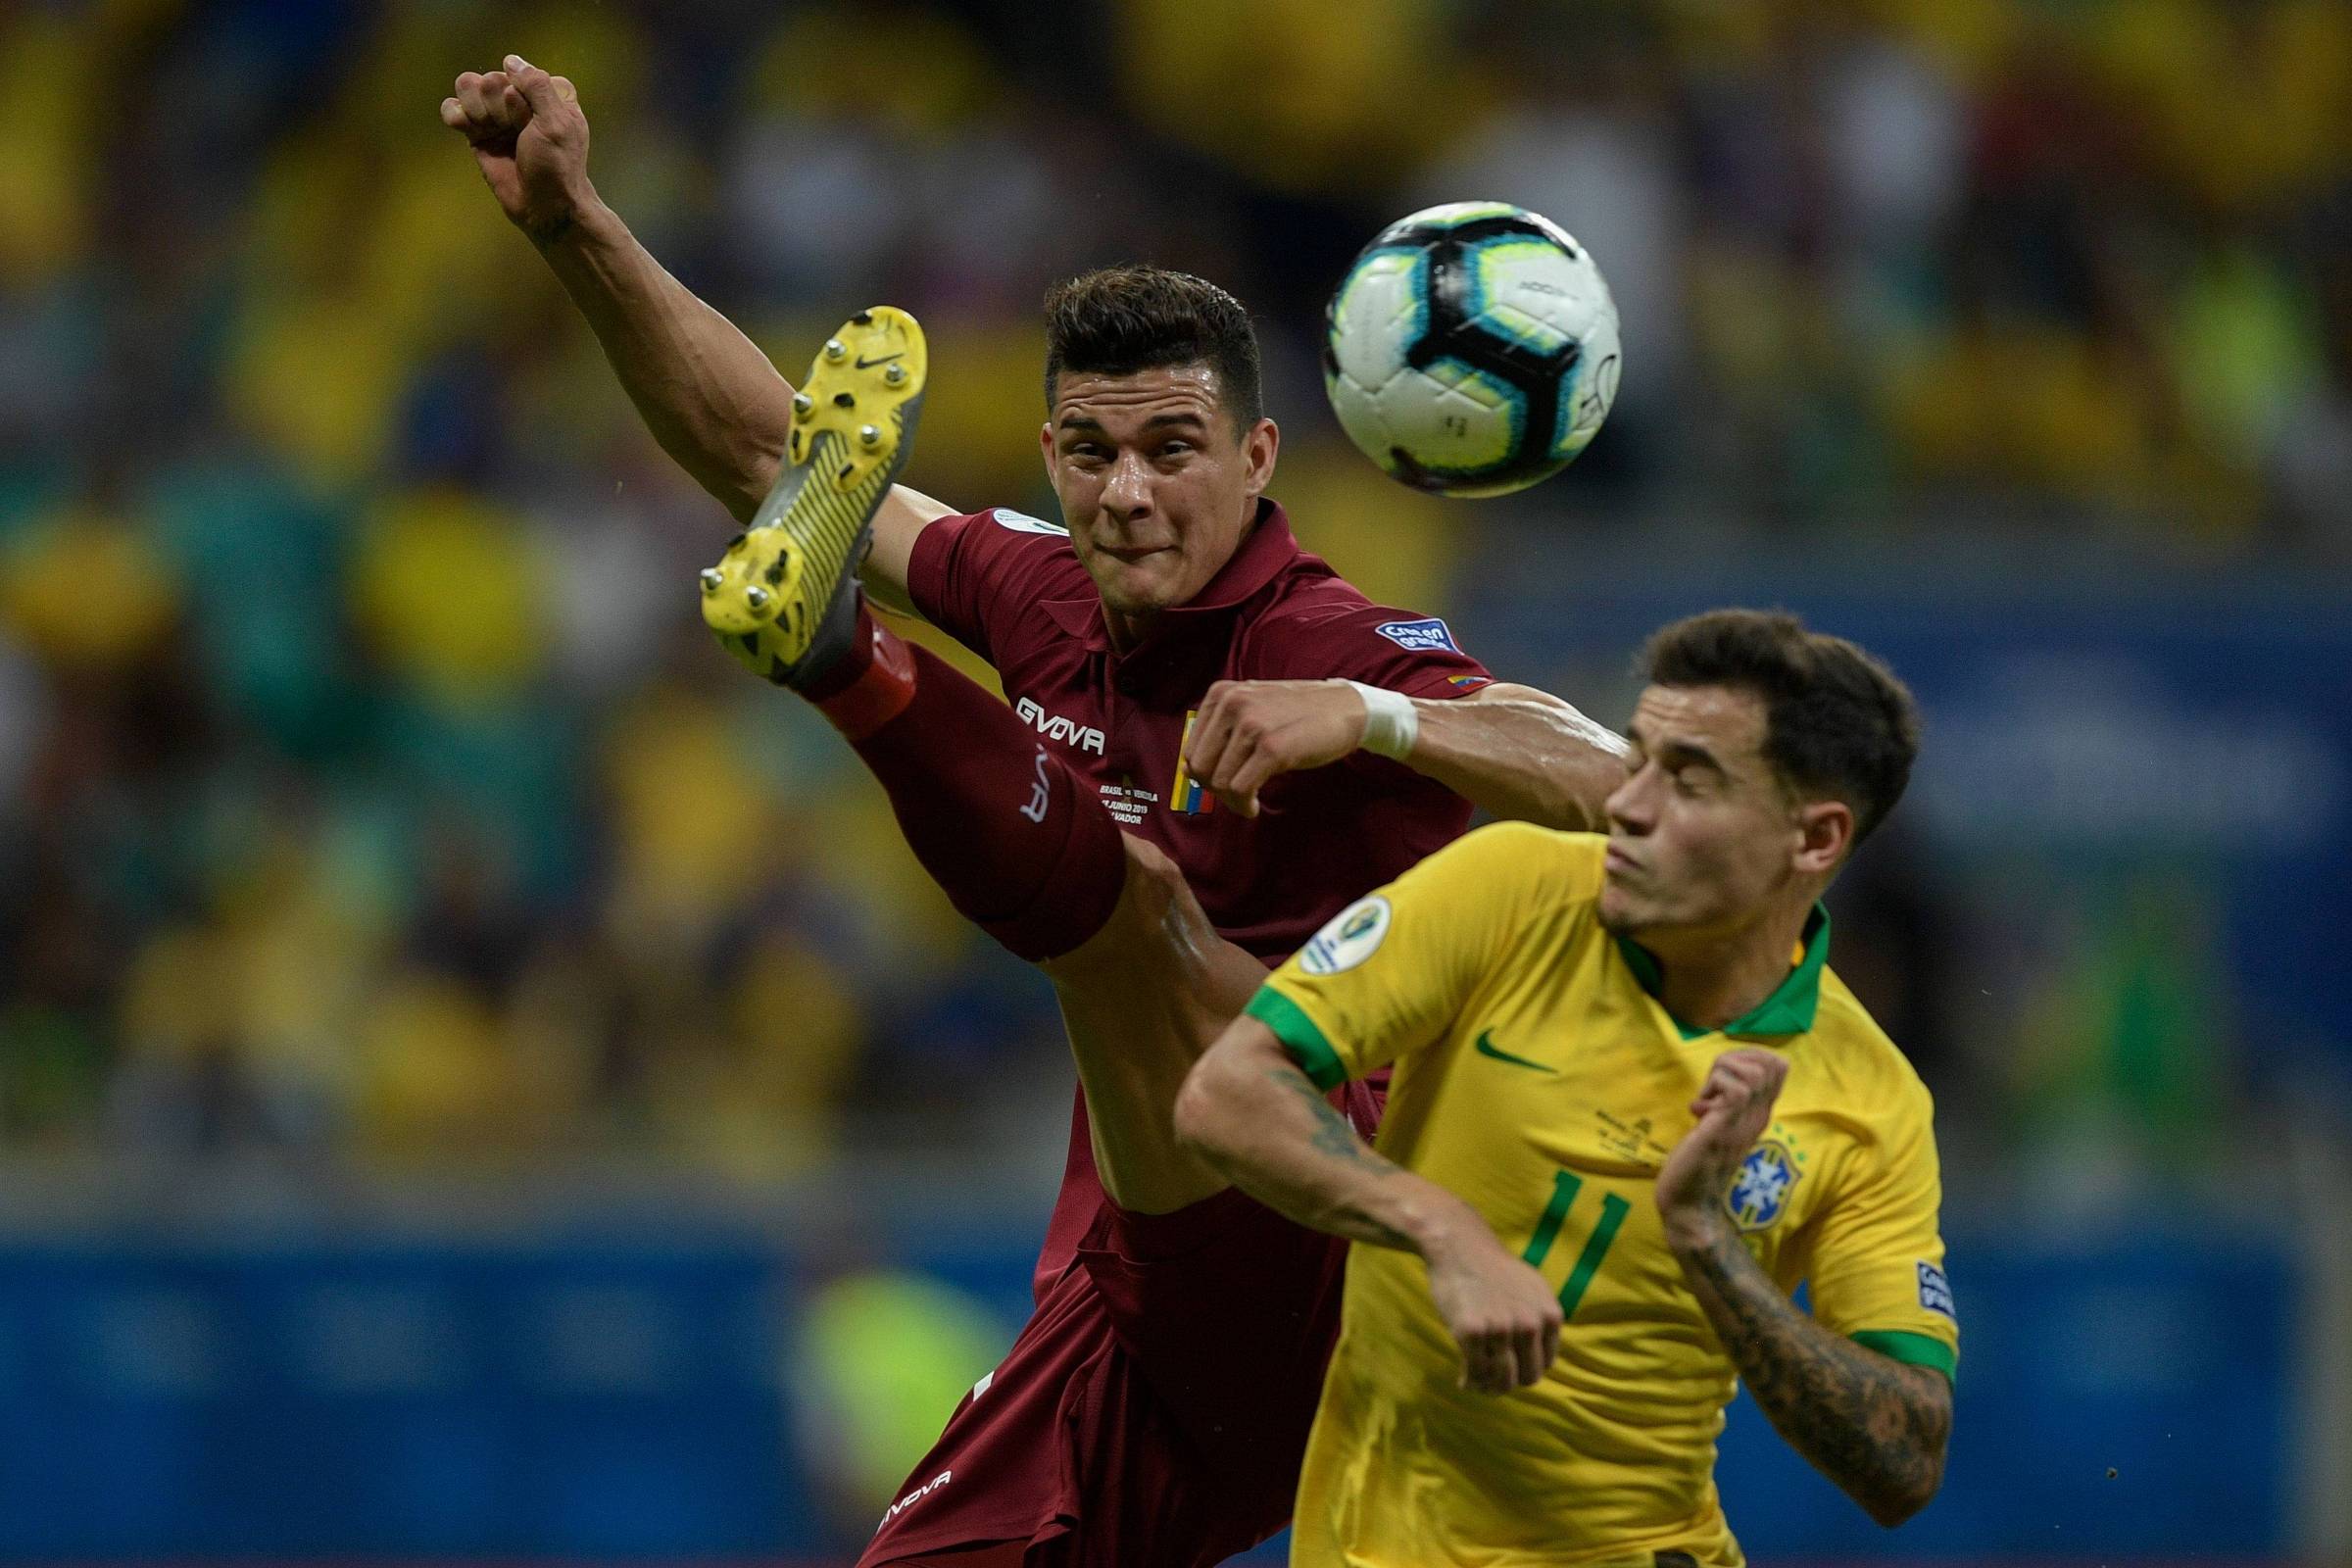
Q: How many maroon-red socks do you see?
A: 1